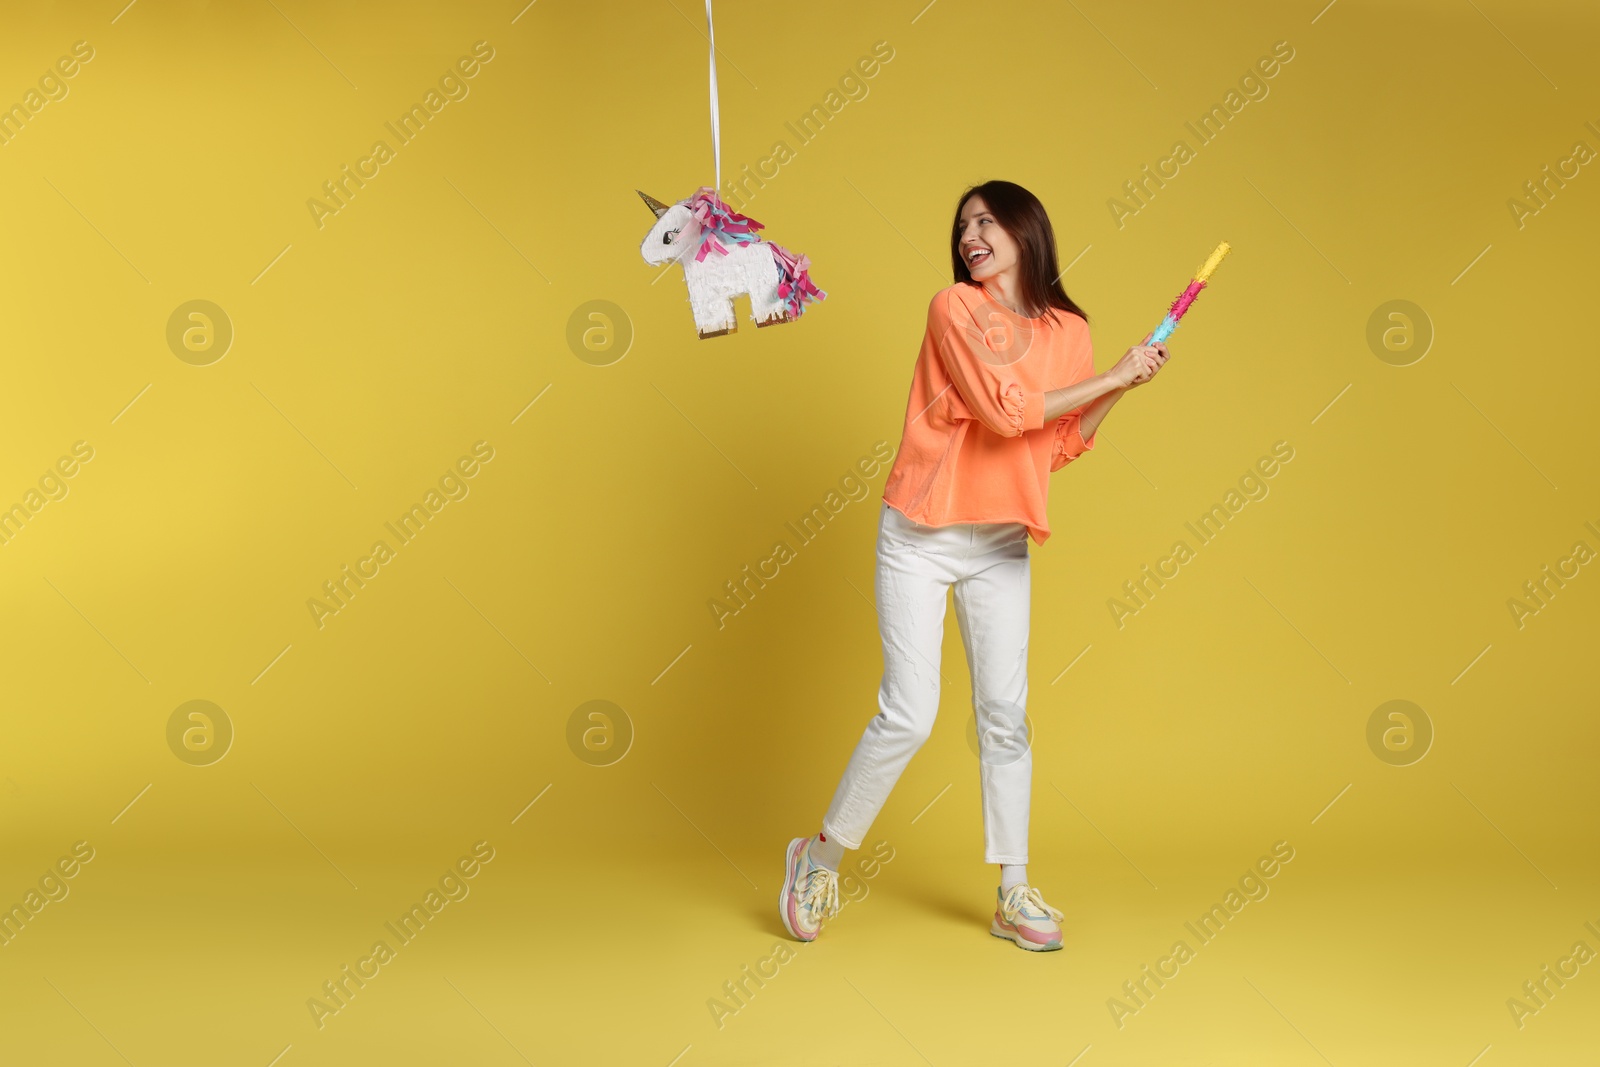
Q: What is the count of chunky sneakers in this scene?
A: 2